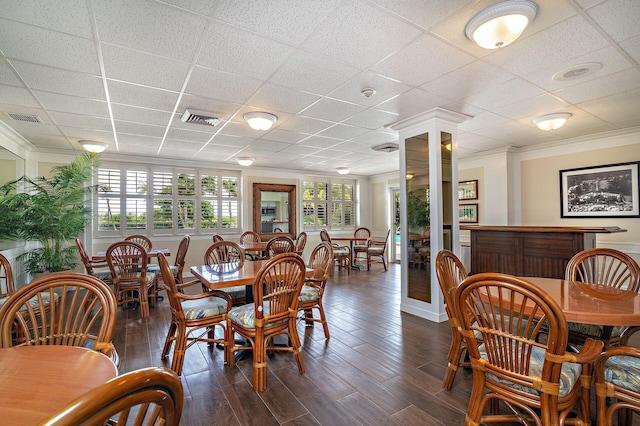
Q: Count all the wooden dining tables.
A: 6